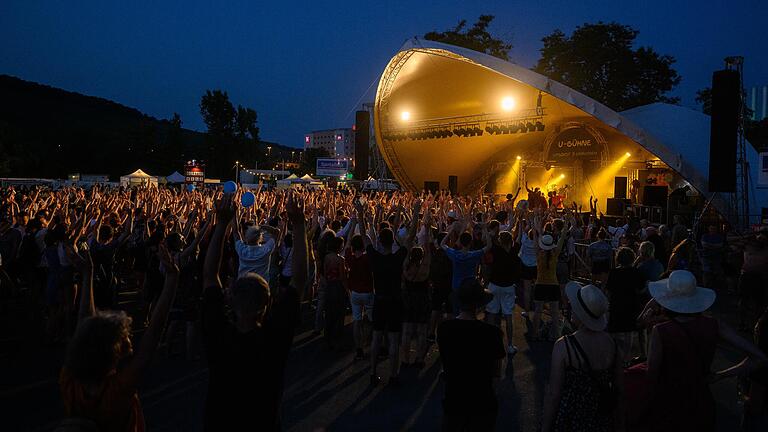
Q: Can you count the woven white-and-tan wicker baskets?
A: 0